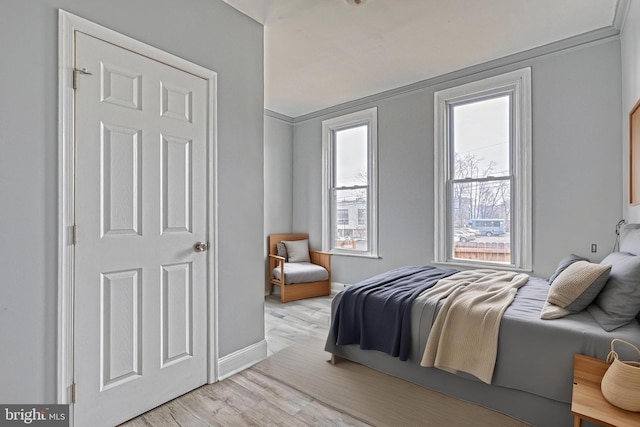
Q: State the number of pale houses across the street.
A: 1